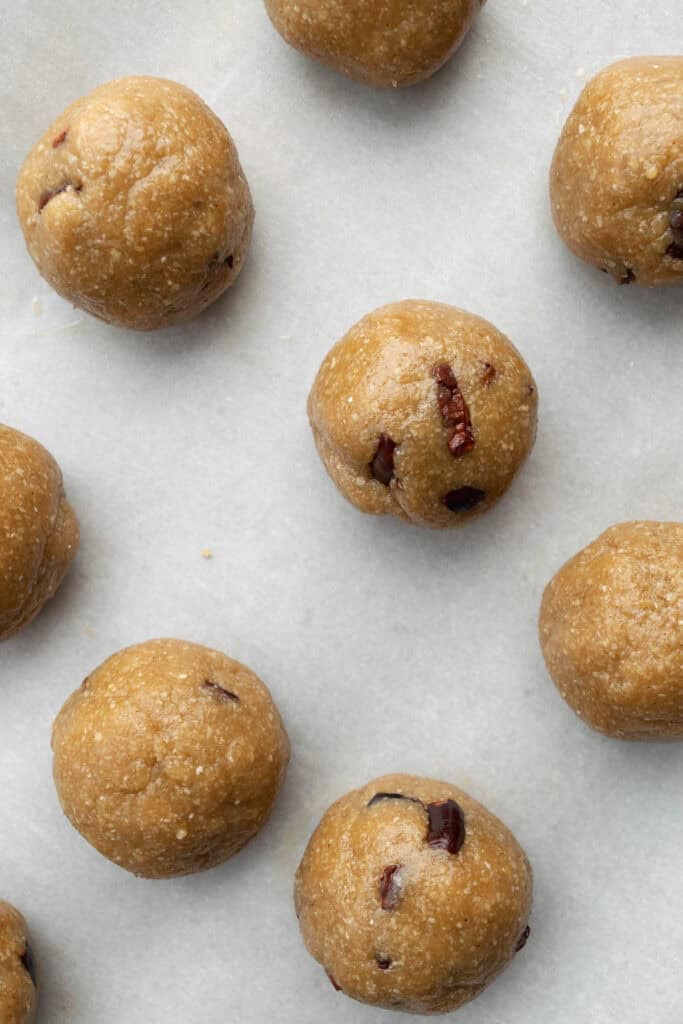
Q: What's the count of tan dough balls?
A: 9